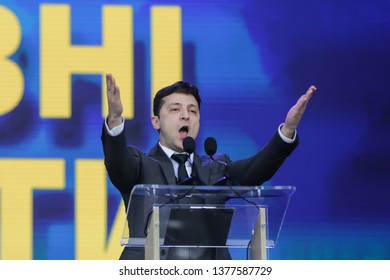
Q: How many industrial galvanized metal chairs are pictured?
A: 0